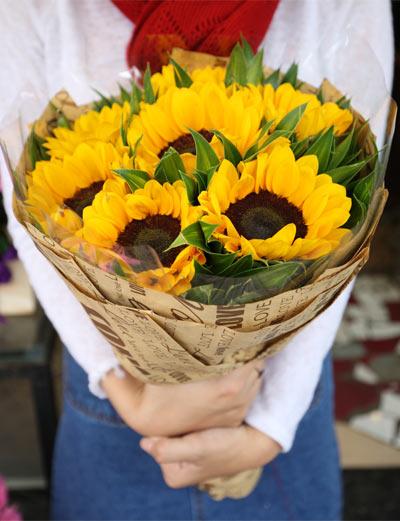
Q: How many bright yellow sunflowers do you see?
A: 7